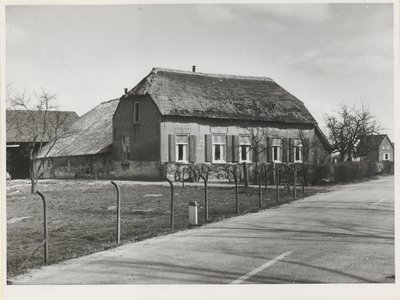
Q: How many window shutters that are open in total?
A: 10